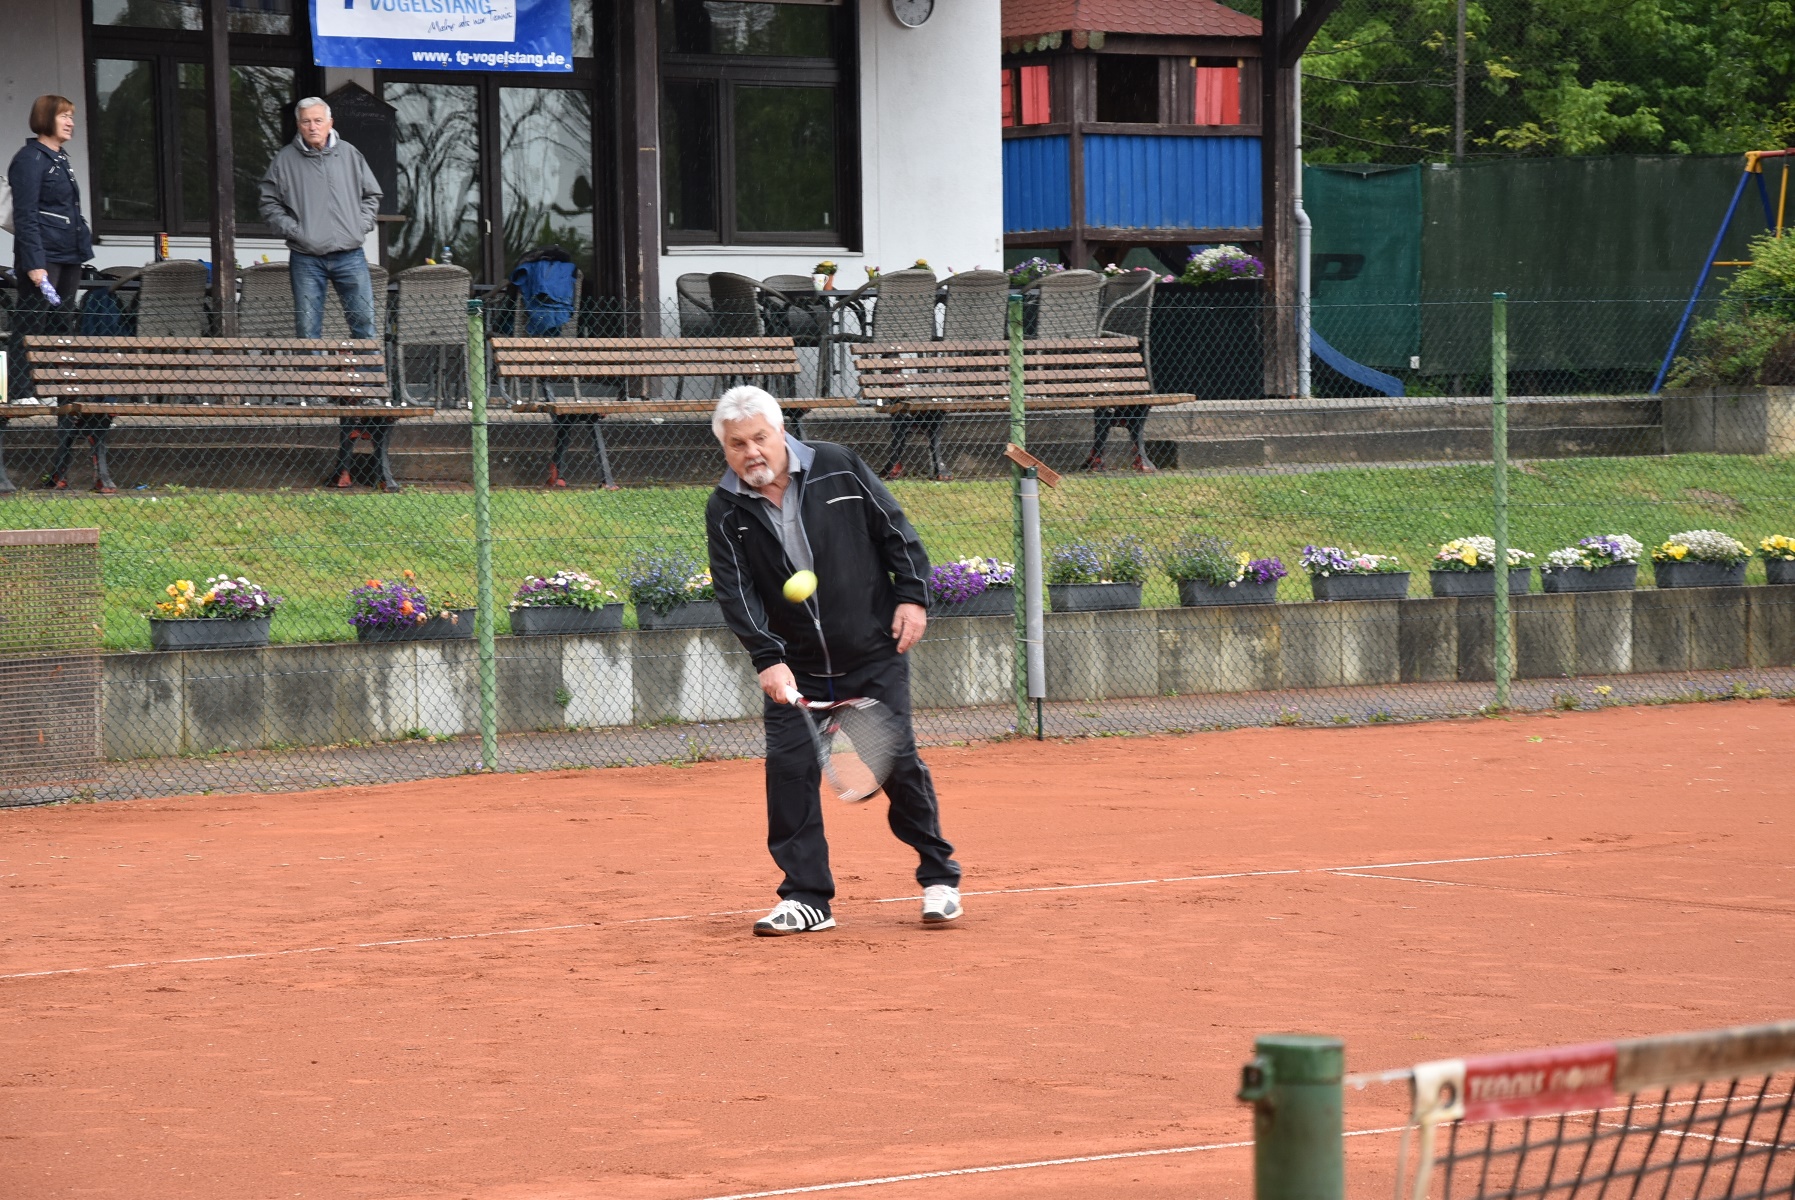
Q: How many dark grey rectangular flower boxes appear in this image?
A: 12